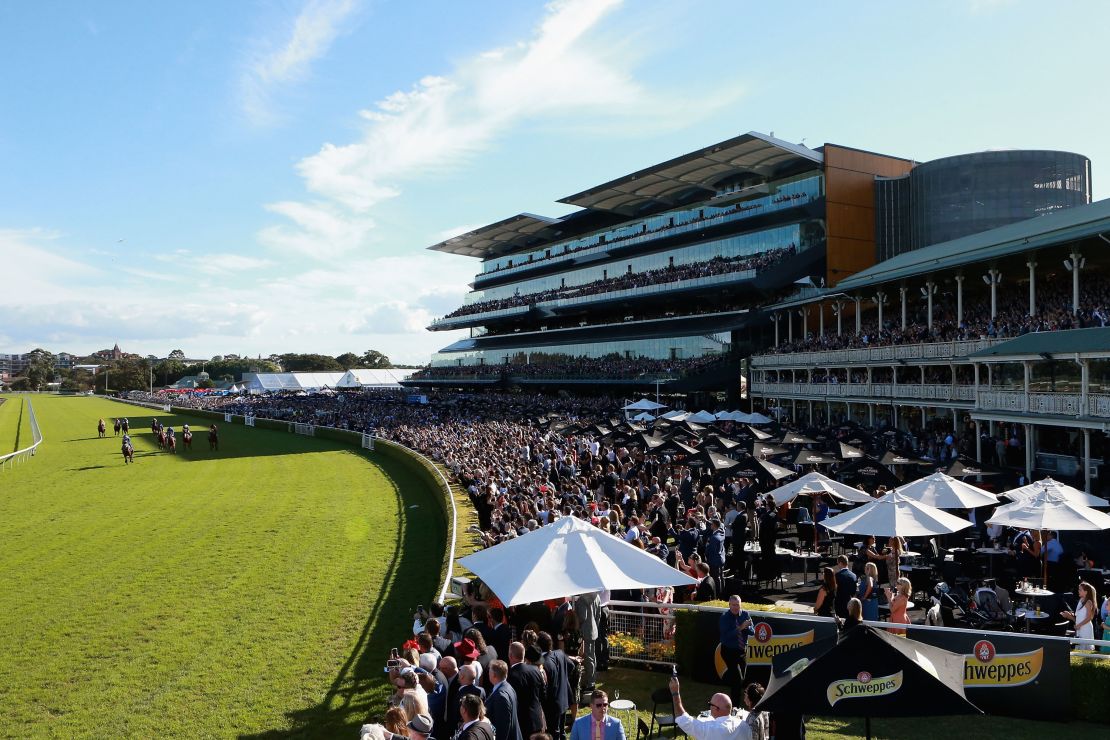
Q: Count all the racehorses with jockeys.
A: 9